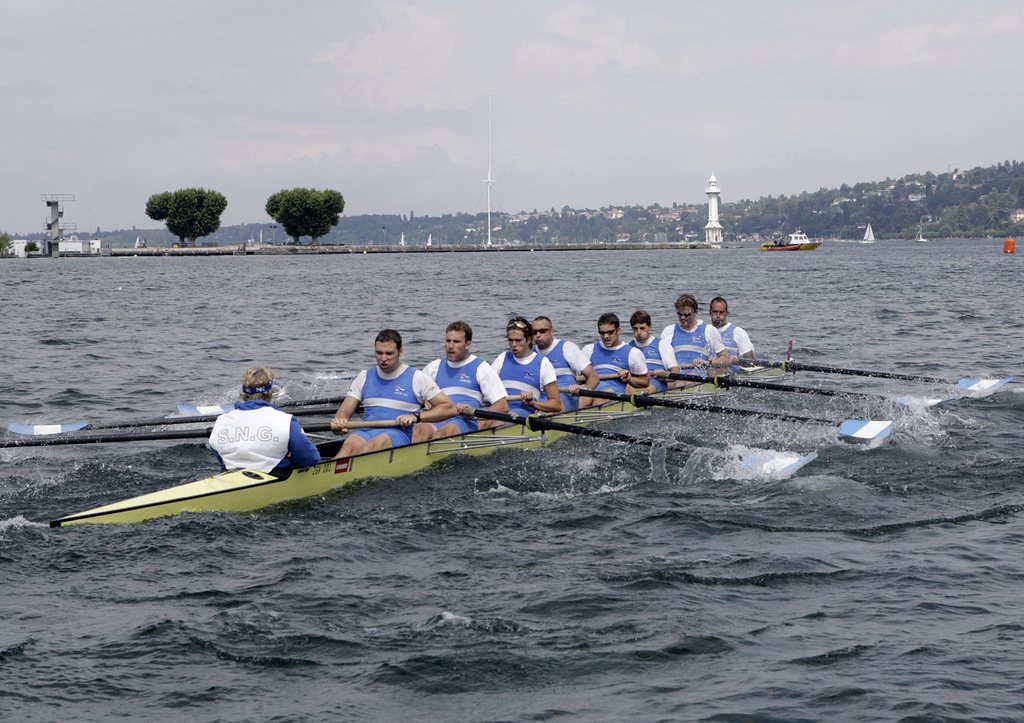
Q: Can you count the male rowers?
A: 8